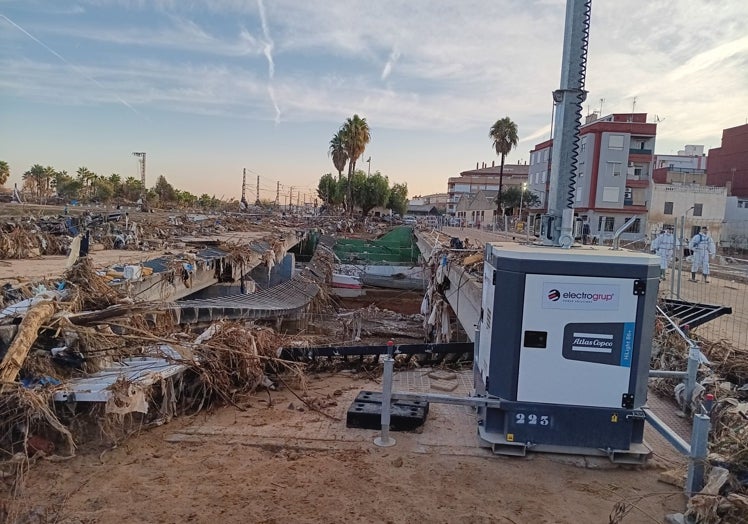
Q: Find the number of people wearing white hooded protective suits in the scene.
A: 2